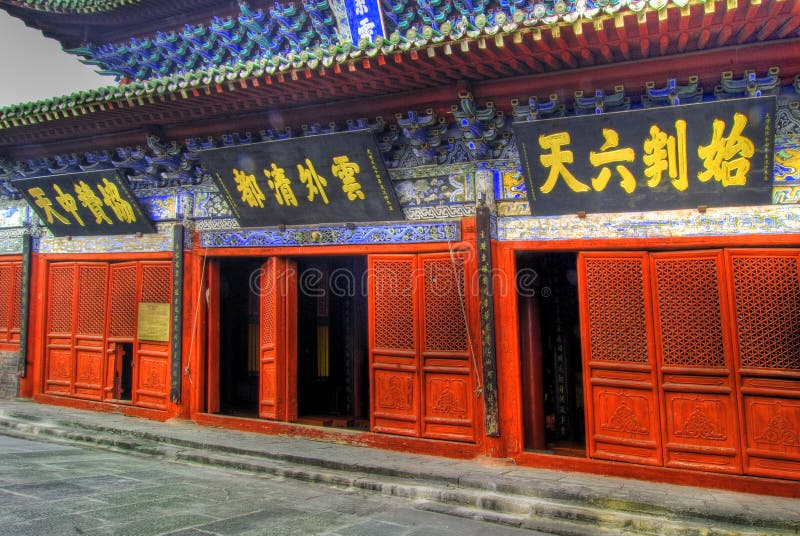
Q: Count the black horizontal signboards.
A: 3